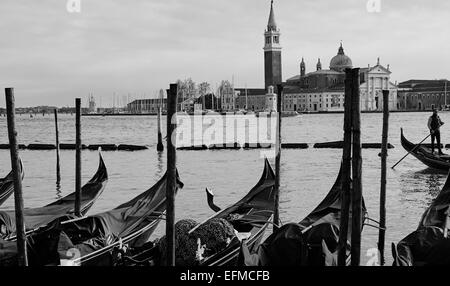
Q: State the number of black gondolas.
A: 7